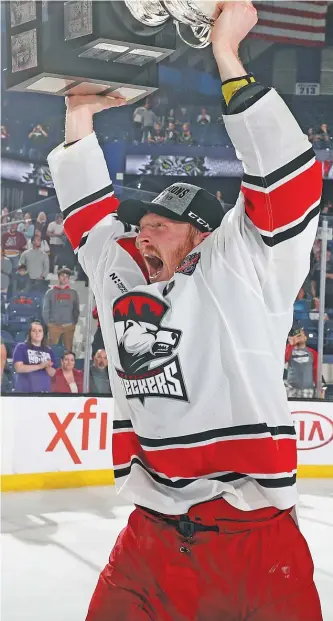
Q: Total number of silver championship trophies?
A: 1